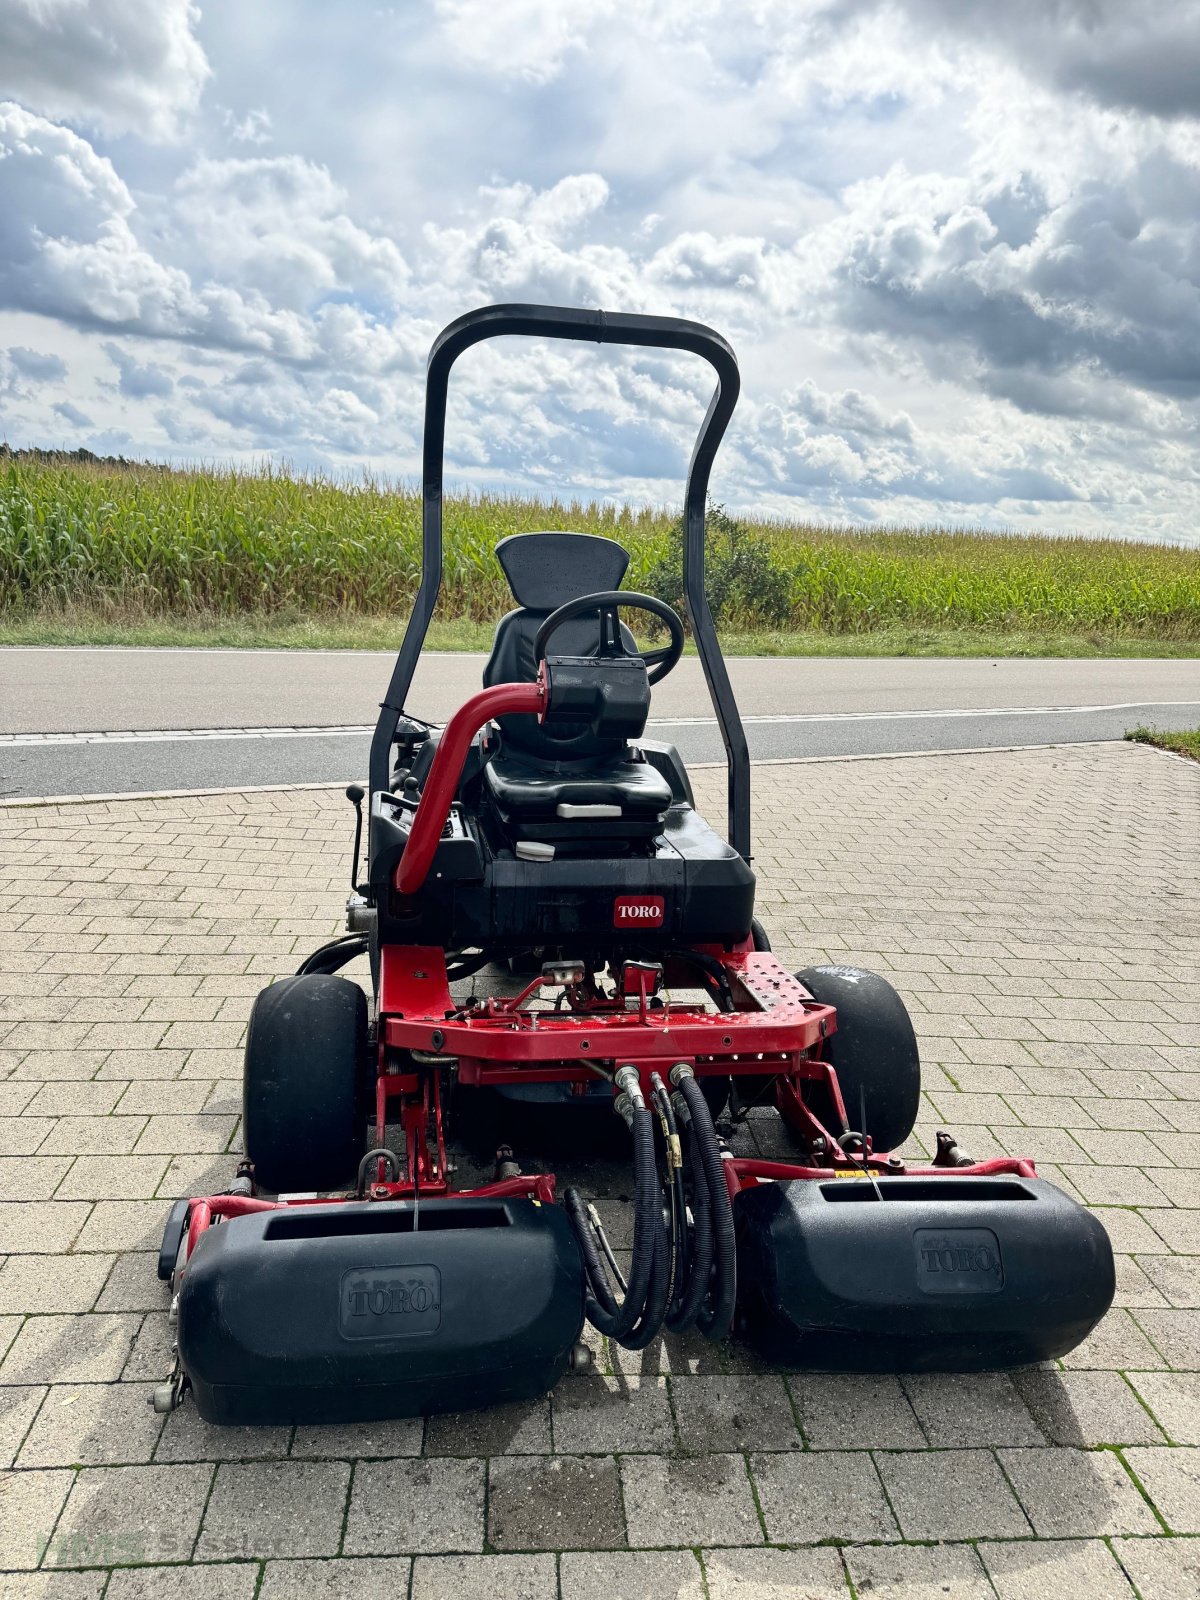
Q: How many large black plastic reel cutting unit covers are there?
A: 2